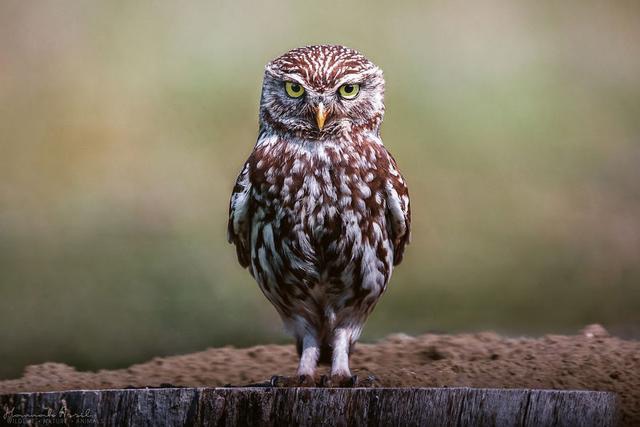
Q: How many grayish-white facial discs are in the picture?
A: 2